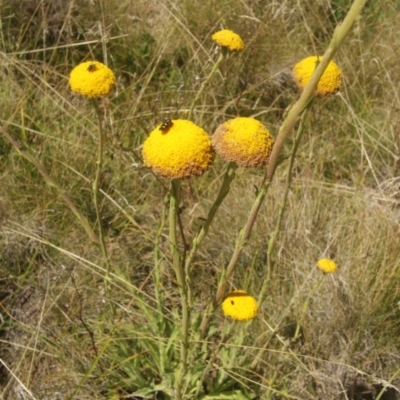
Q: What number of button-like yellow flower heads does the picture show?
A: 7